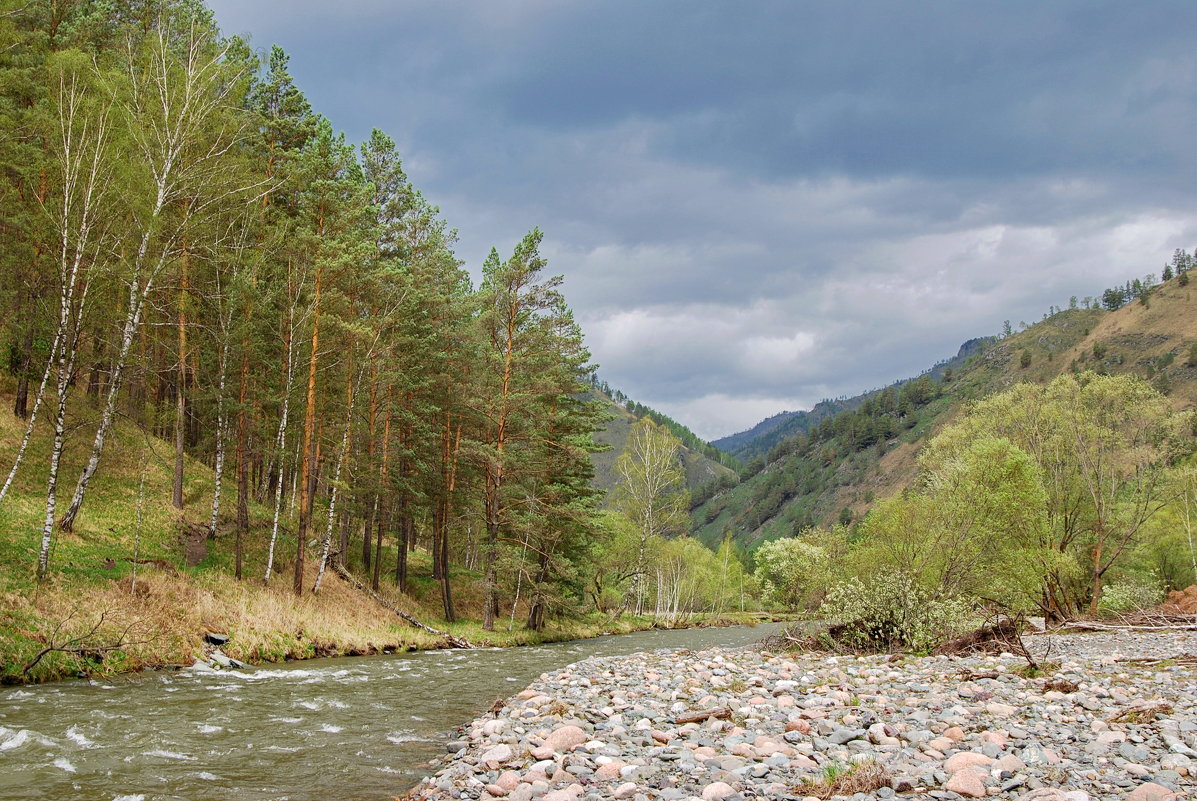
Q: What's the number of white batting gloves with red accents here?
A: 0